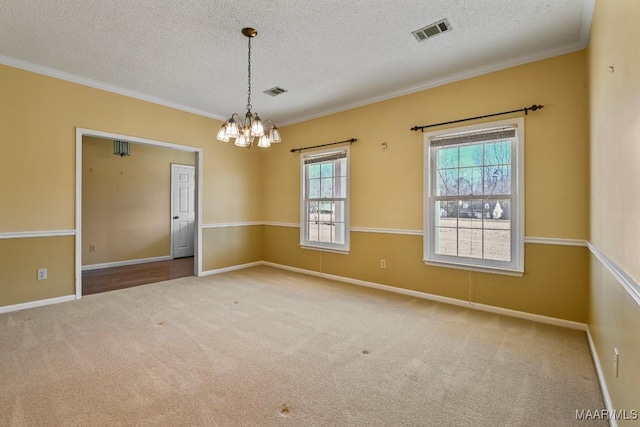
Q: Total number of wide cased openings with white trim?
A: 1